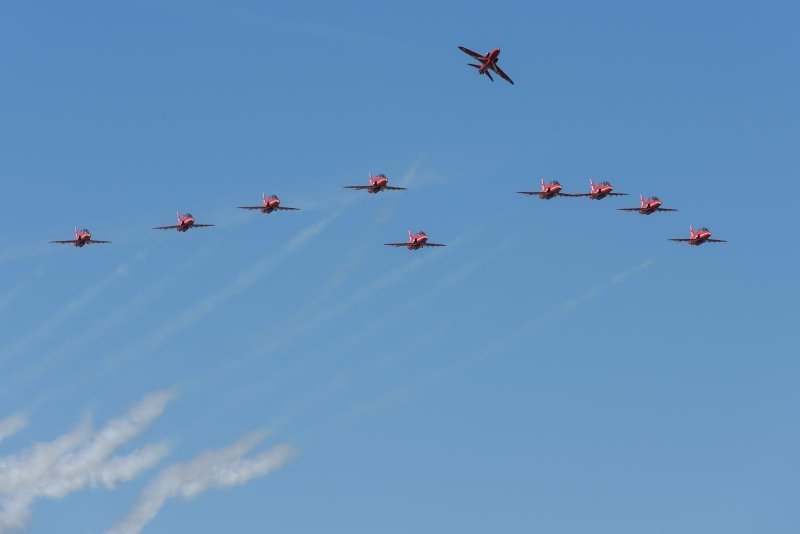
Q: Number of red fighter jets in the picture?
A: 10